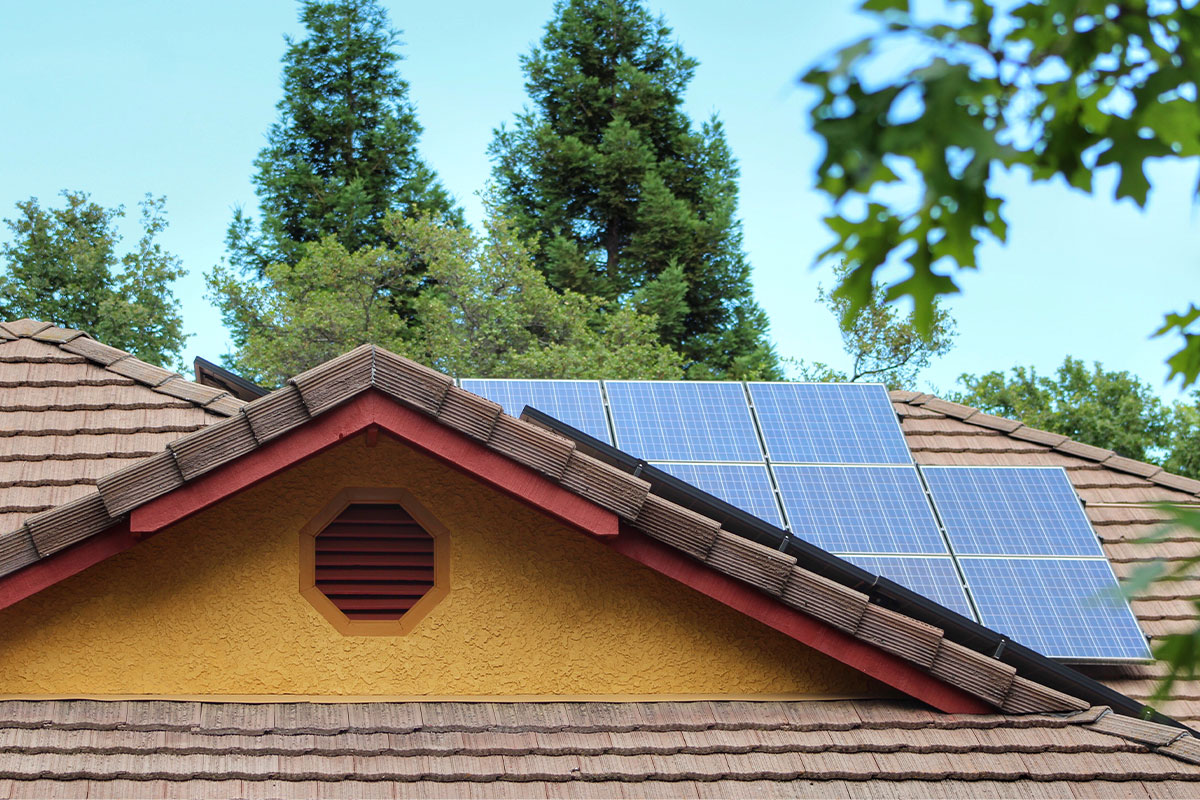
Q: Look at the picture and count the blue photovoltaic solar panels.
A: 8